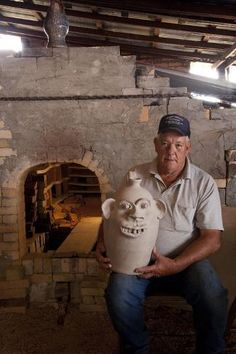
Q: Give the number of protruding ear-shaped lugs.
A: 2